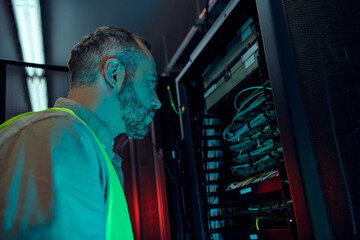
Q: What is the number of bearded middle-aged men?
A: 1